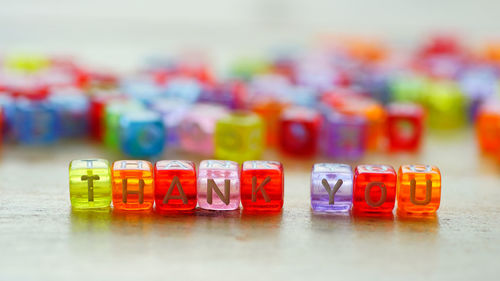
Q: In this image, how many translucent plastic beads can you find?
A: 8